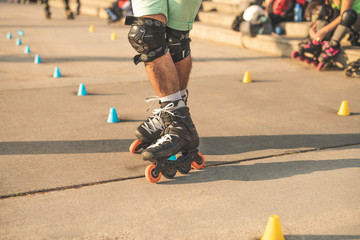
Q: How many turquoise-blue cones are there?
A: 9